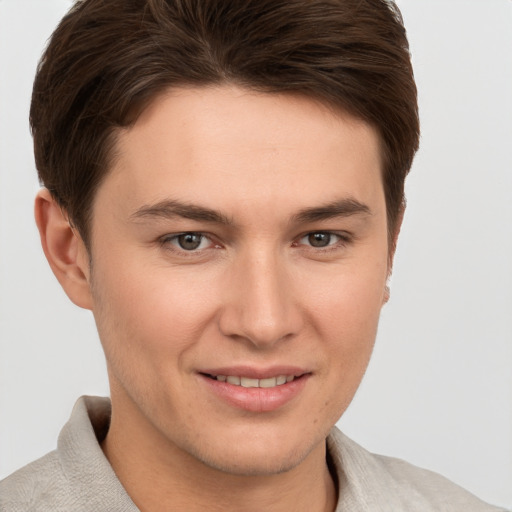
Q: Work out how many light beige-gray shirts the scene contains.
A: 1